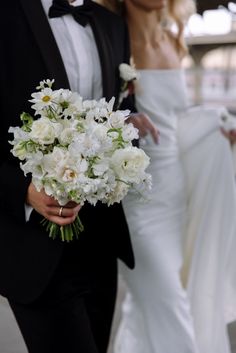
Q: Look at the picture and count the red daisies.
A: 0